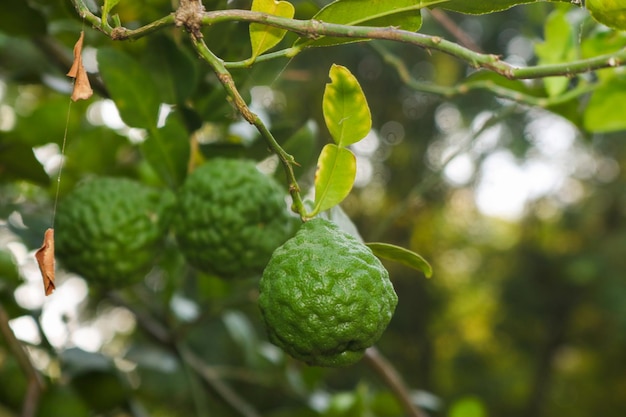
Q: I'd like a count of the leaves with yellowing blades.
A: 3